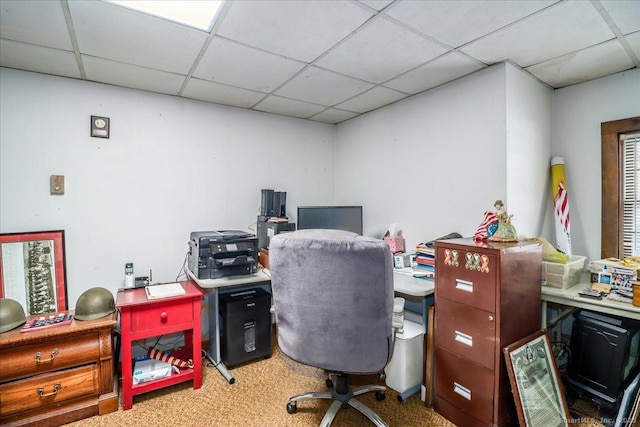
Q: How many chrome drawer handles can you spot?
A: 3